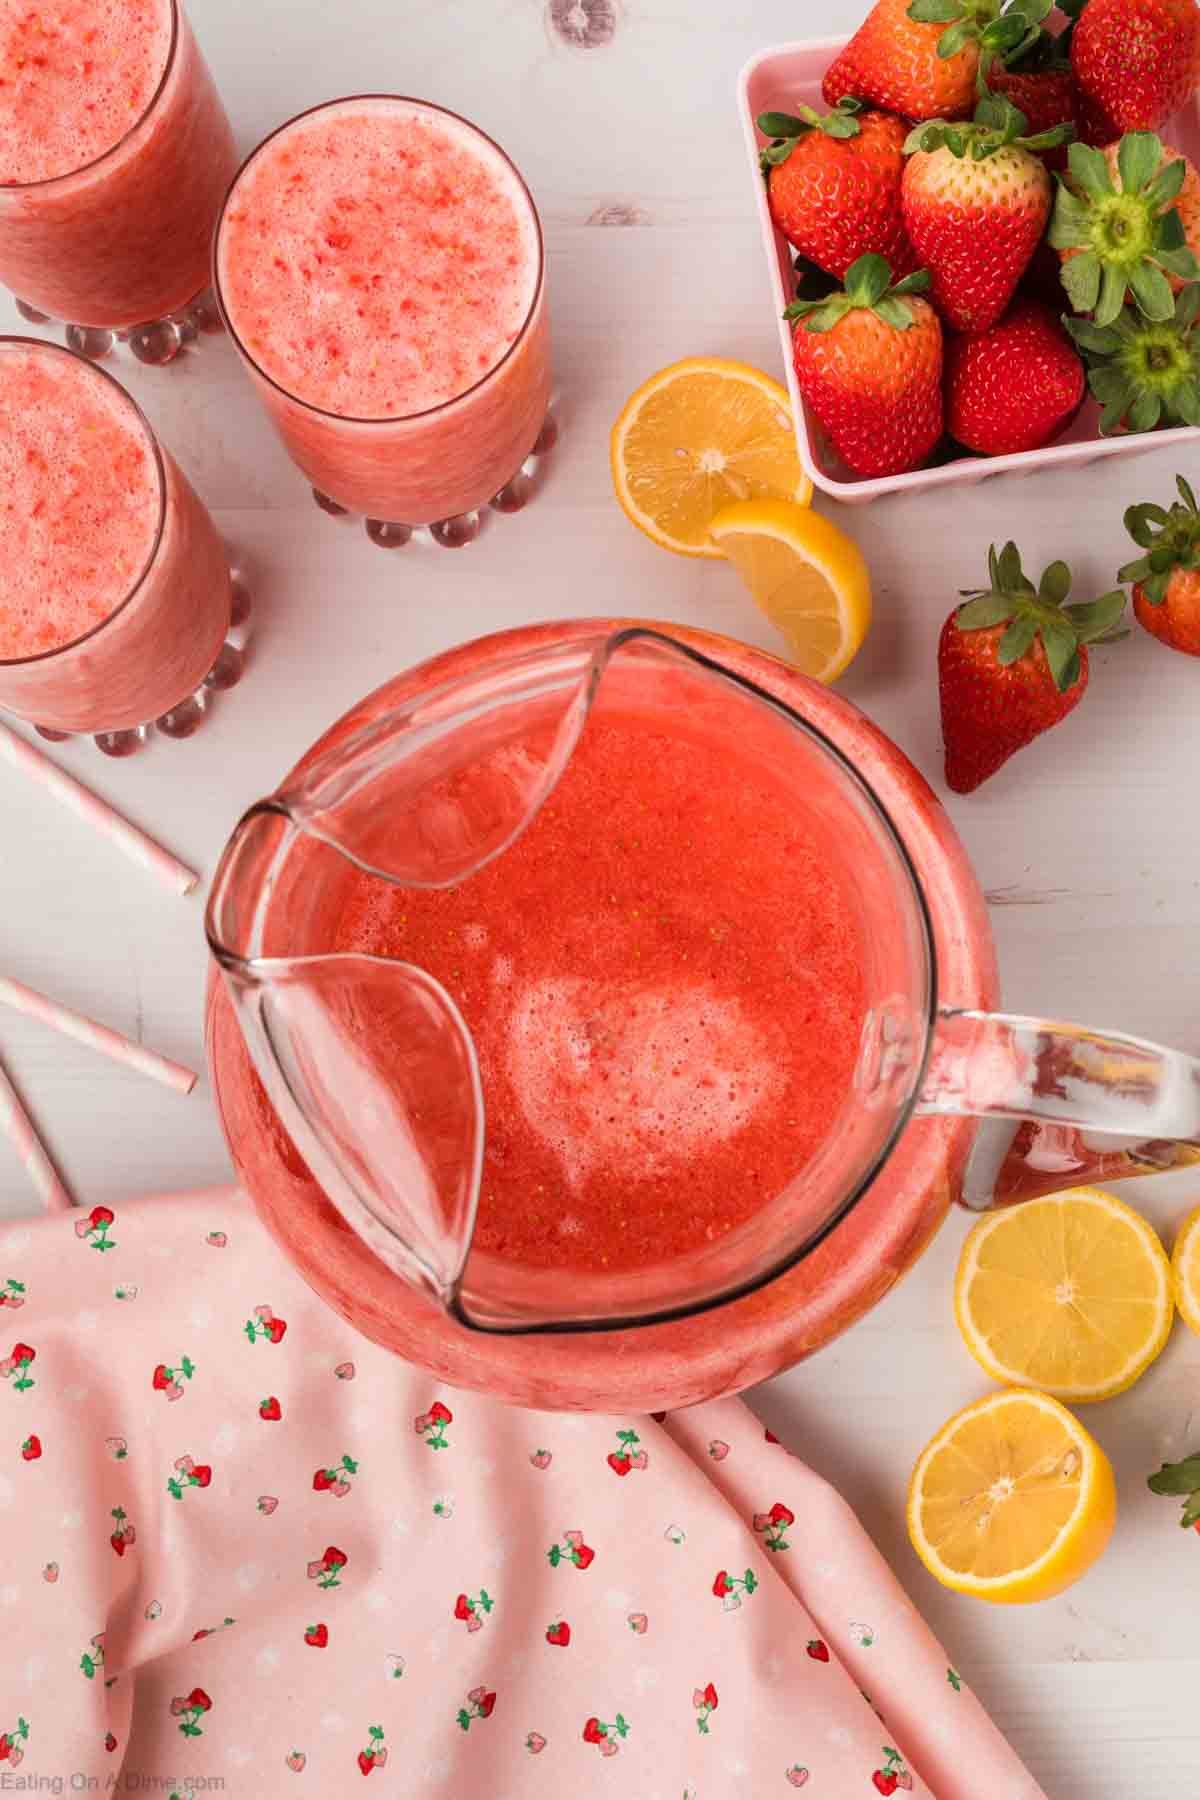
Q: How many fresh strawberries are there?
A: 12